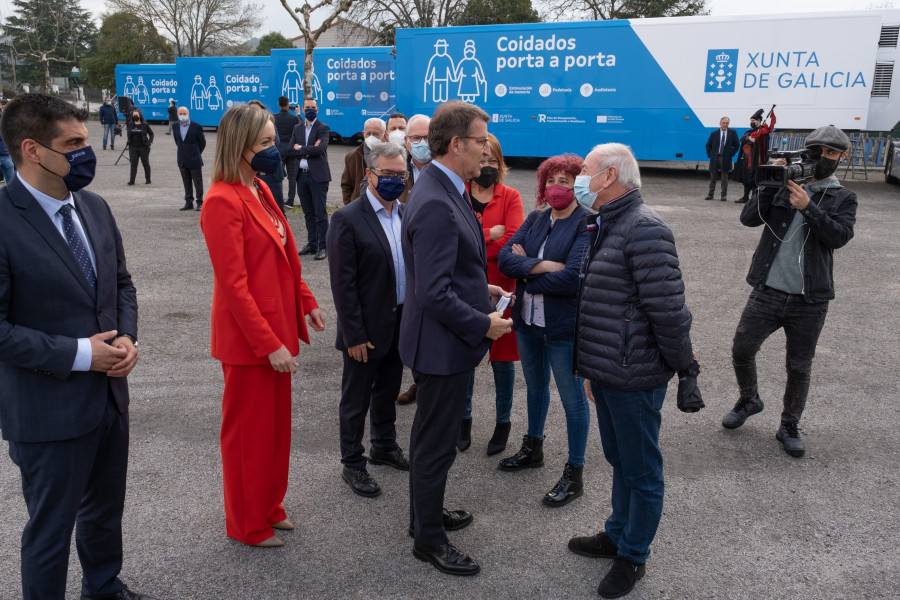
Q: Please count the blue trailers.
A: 4